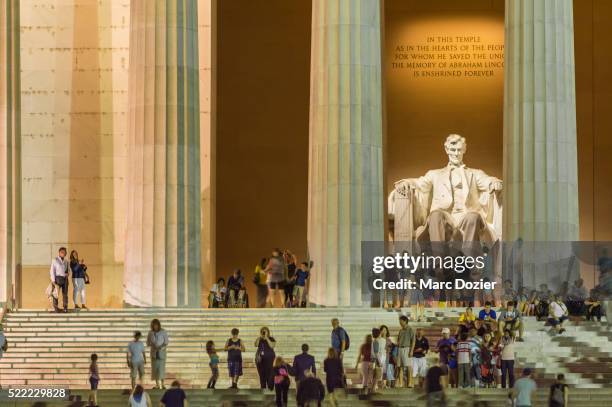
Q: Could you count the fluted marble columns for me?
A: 4